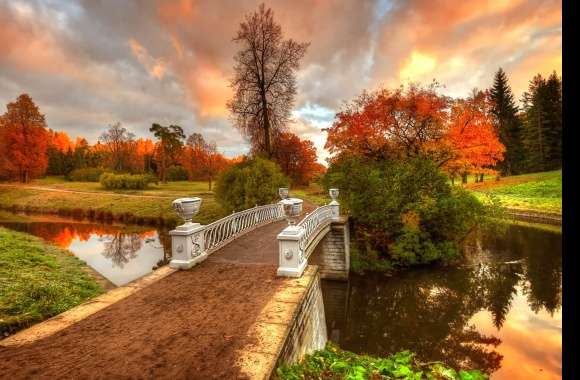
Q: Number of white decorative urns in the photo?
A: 4